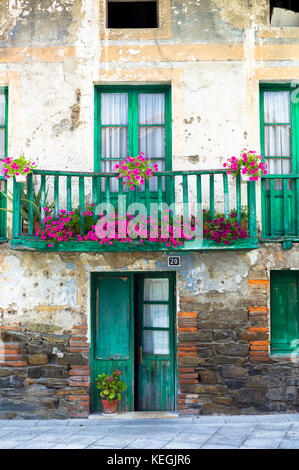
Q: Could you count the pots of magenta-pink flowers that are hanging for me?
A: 3